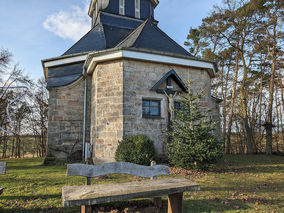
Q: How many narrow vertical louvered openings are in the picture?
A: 2